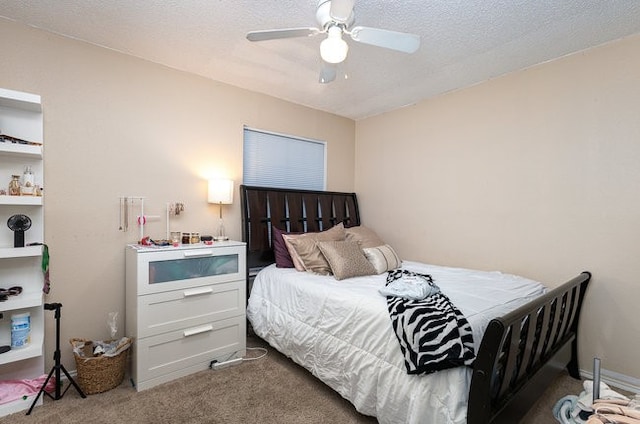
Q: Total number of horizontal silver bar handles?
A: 3